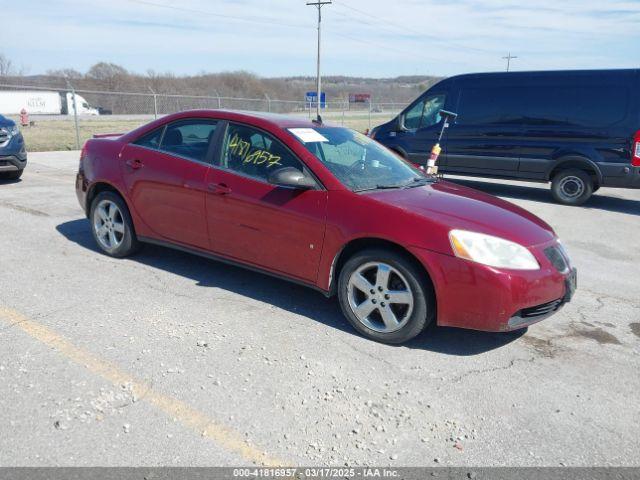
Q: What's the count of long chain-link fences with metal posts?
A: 1